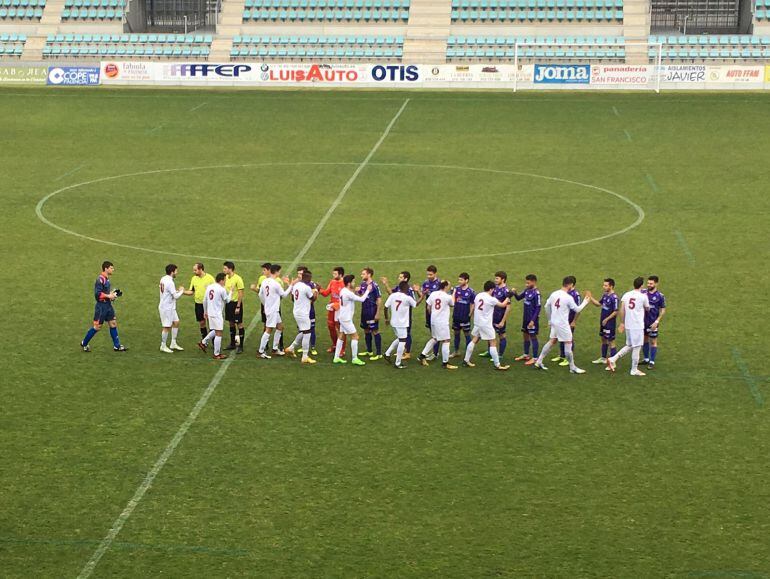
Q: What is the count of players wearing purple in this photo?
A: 10